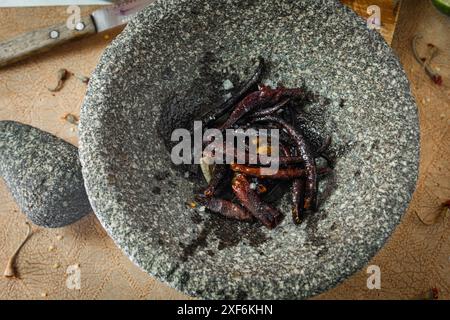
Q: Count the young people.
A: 0